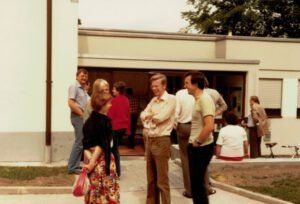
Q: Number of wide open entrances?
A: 1